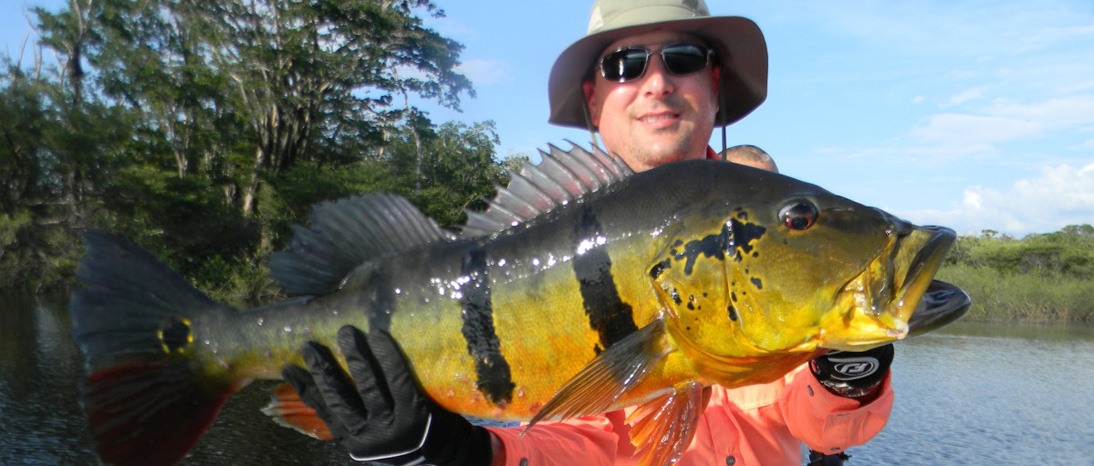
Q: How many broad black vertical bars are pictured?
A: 3